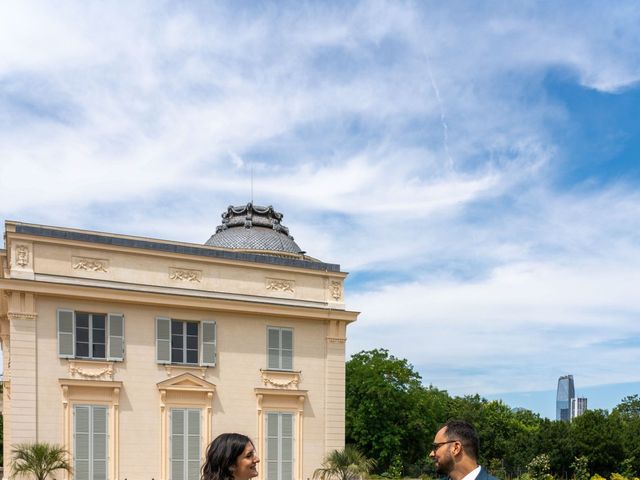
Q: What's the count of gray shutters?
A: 12